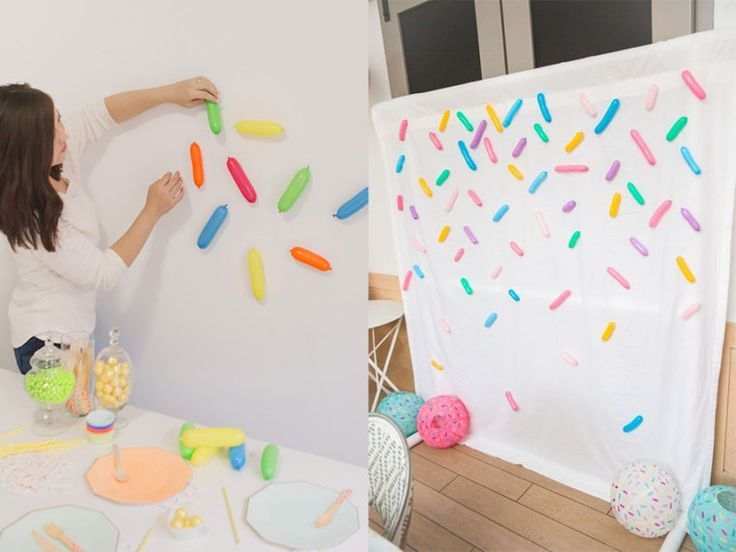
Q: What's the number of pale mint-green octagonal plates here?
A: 2